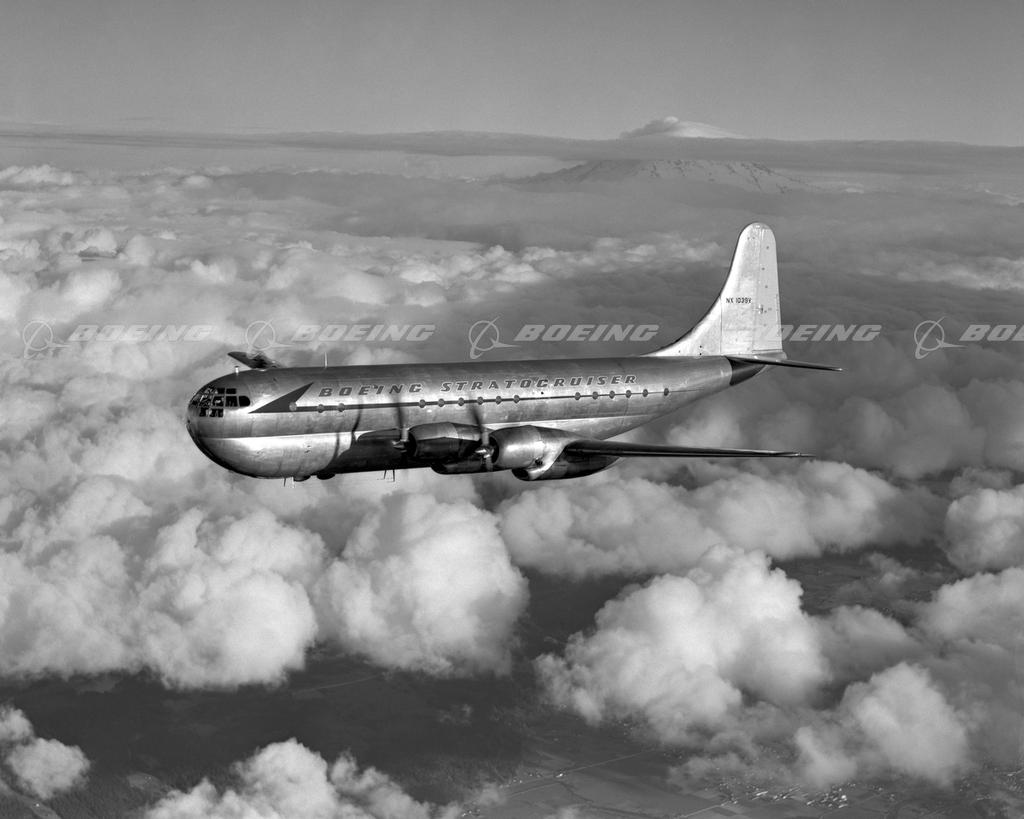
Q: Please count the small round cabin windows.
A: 15